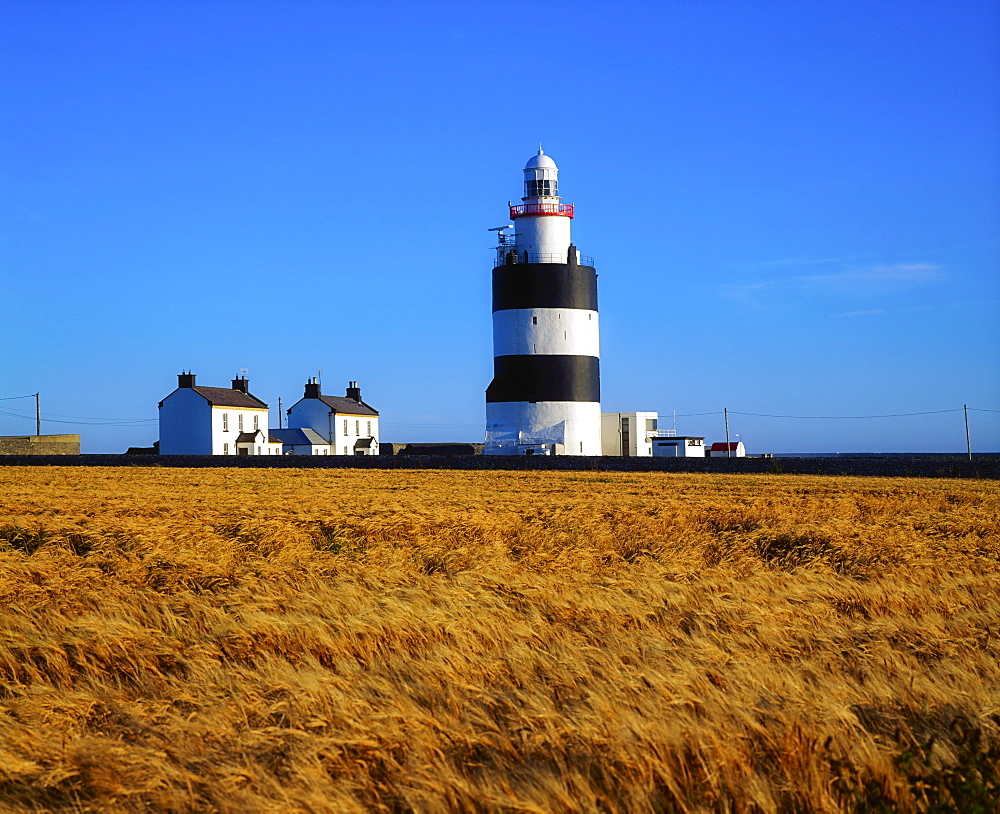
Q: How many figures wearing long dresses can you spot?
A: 0